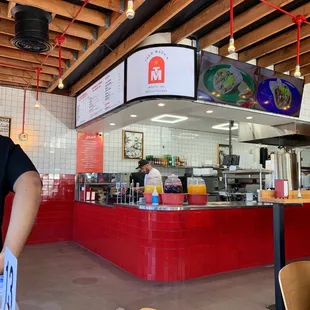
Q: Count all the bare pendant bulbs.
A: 5